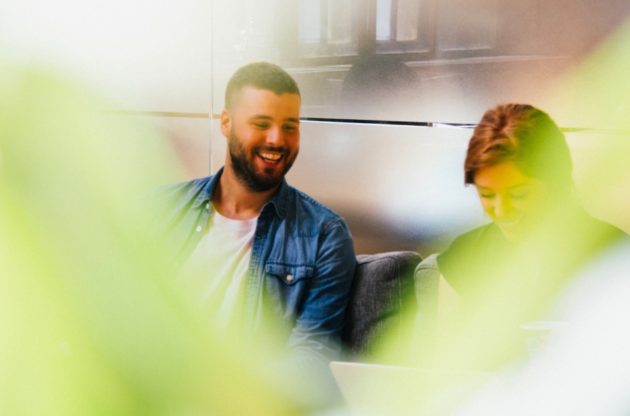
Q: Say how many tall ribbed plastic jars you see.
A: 0